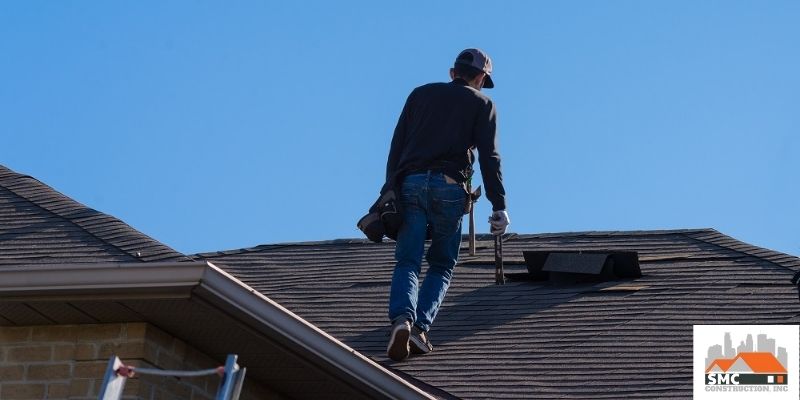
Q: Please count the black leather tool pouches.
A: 1